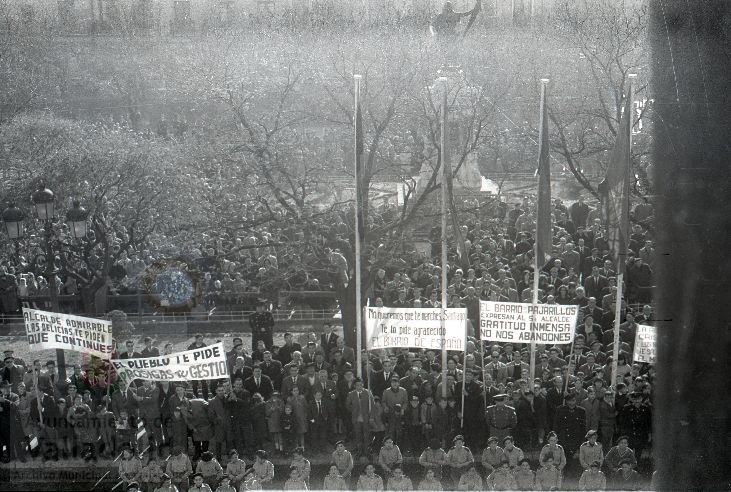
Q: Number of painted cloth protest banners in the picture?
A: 5